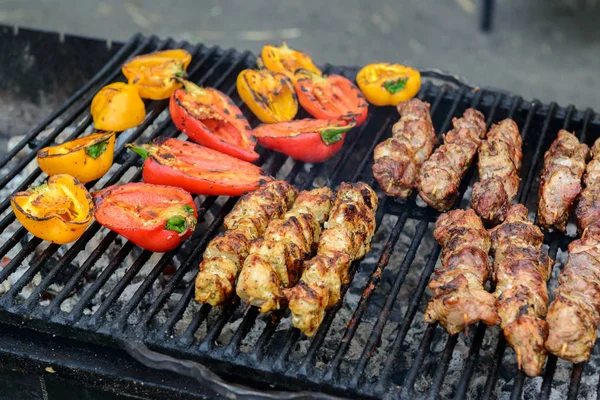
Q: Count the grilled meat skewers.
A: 11